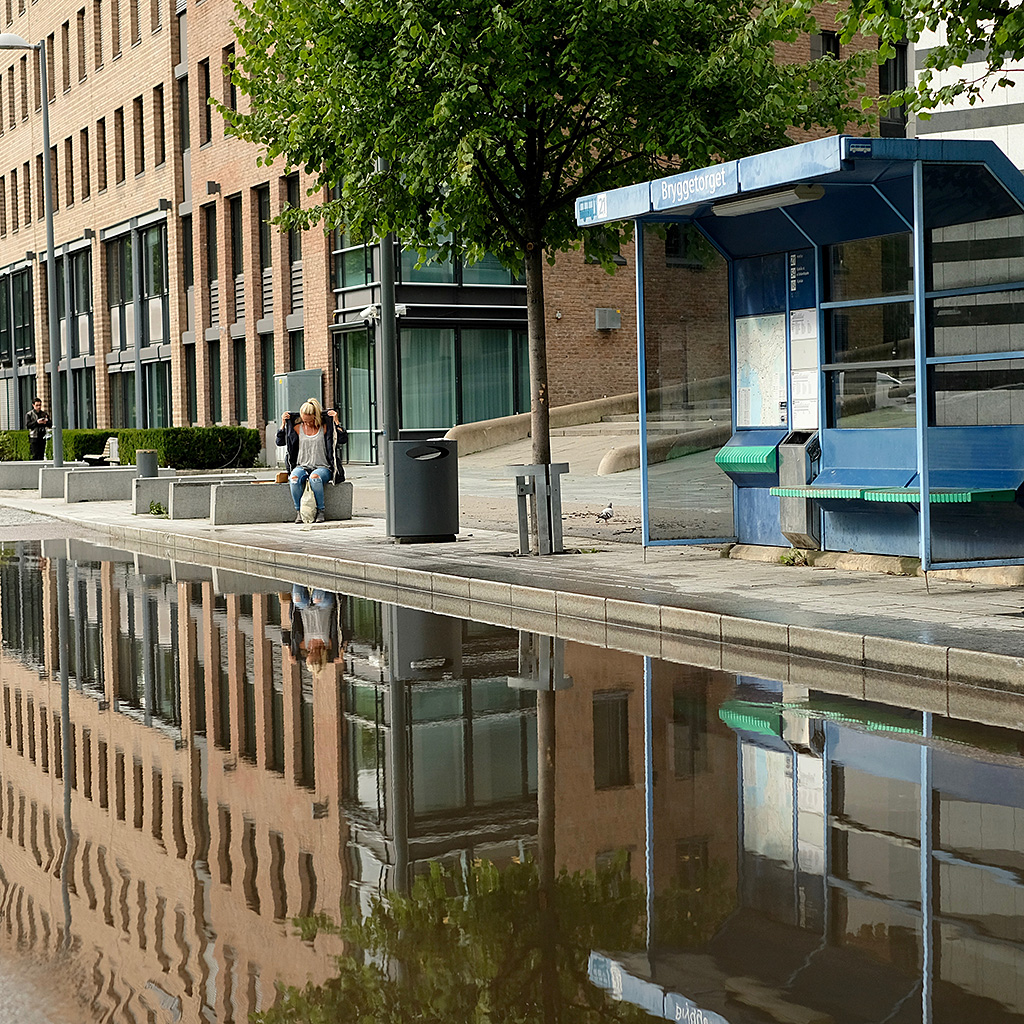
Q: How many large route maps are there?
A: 1